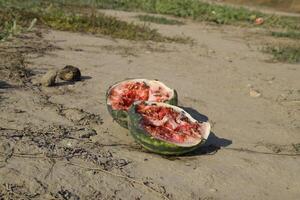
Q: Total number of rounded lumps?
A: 2